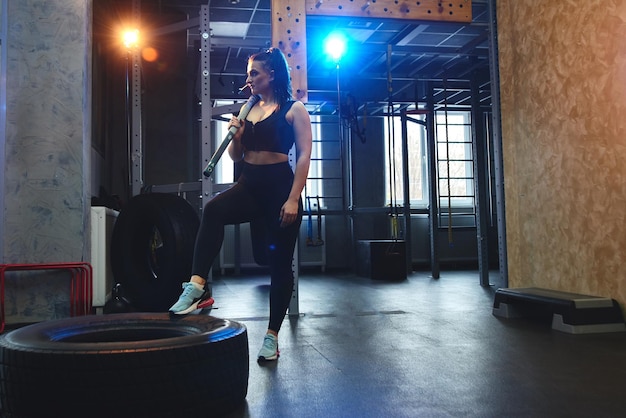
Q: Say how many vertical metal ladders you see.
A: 2